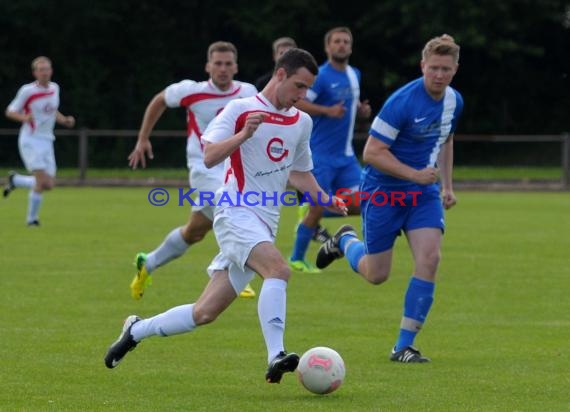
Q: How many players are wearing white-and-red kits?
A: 3